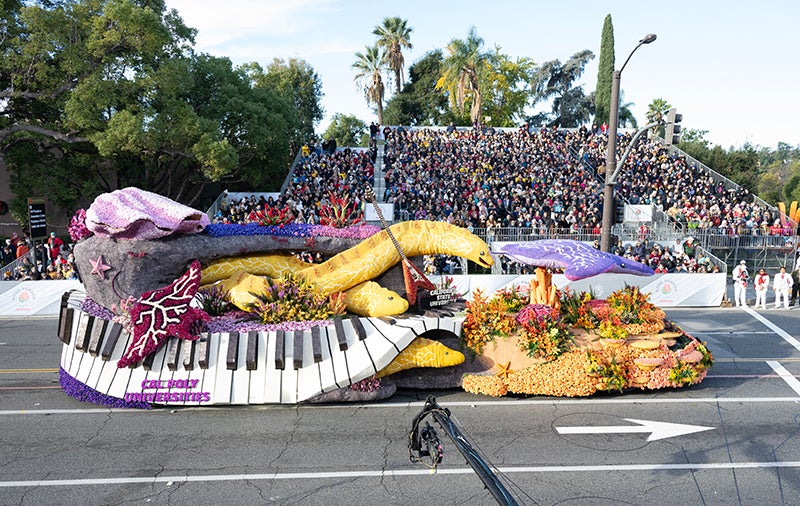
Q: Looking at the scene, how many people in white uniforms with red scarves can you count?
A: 3